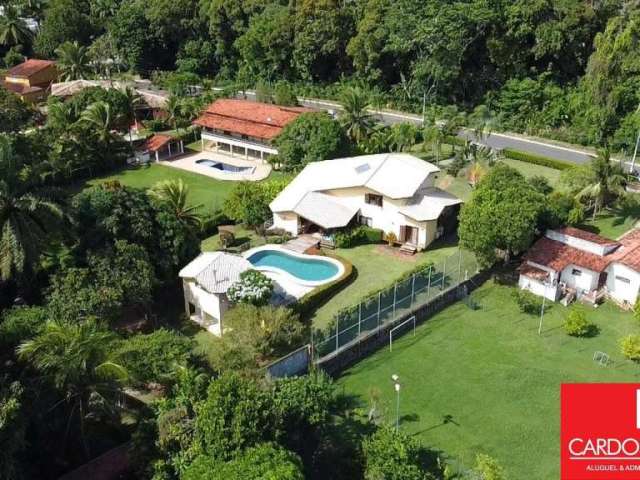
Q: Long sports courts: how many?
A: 1